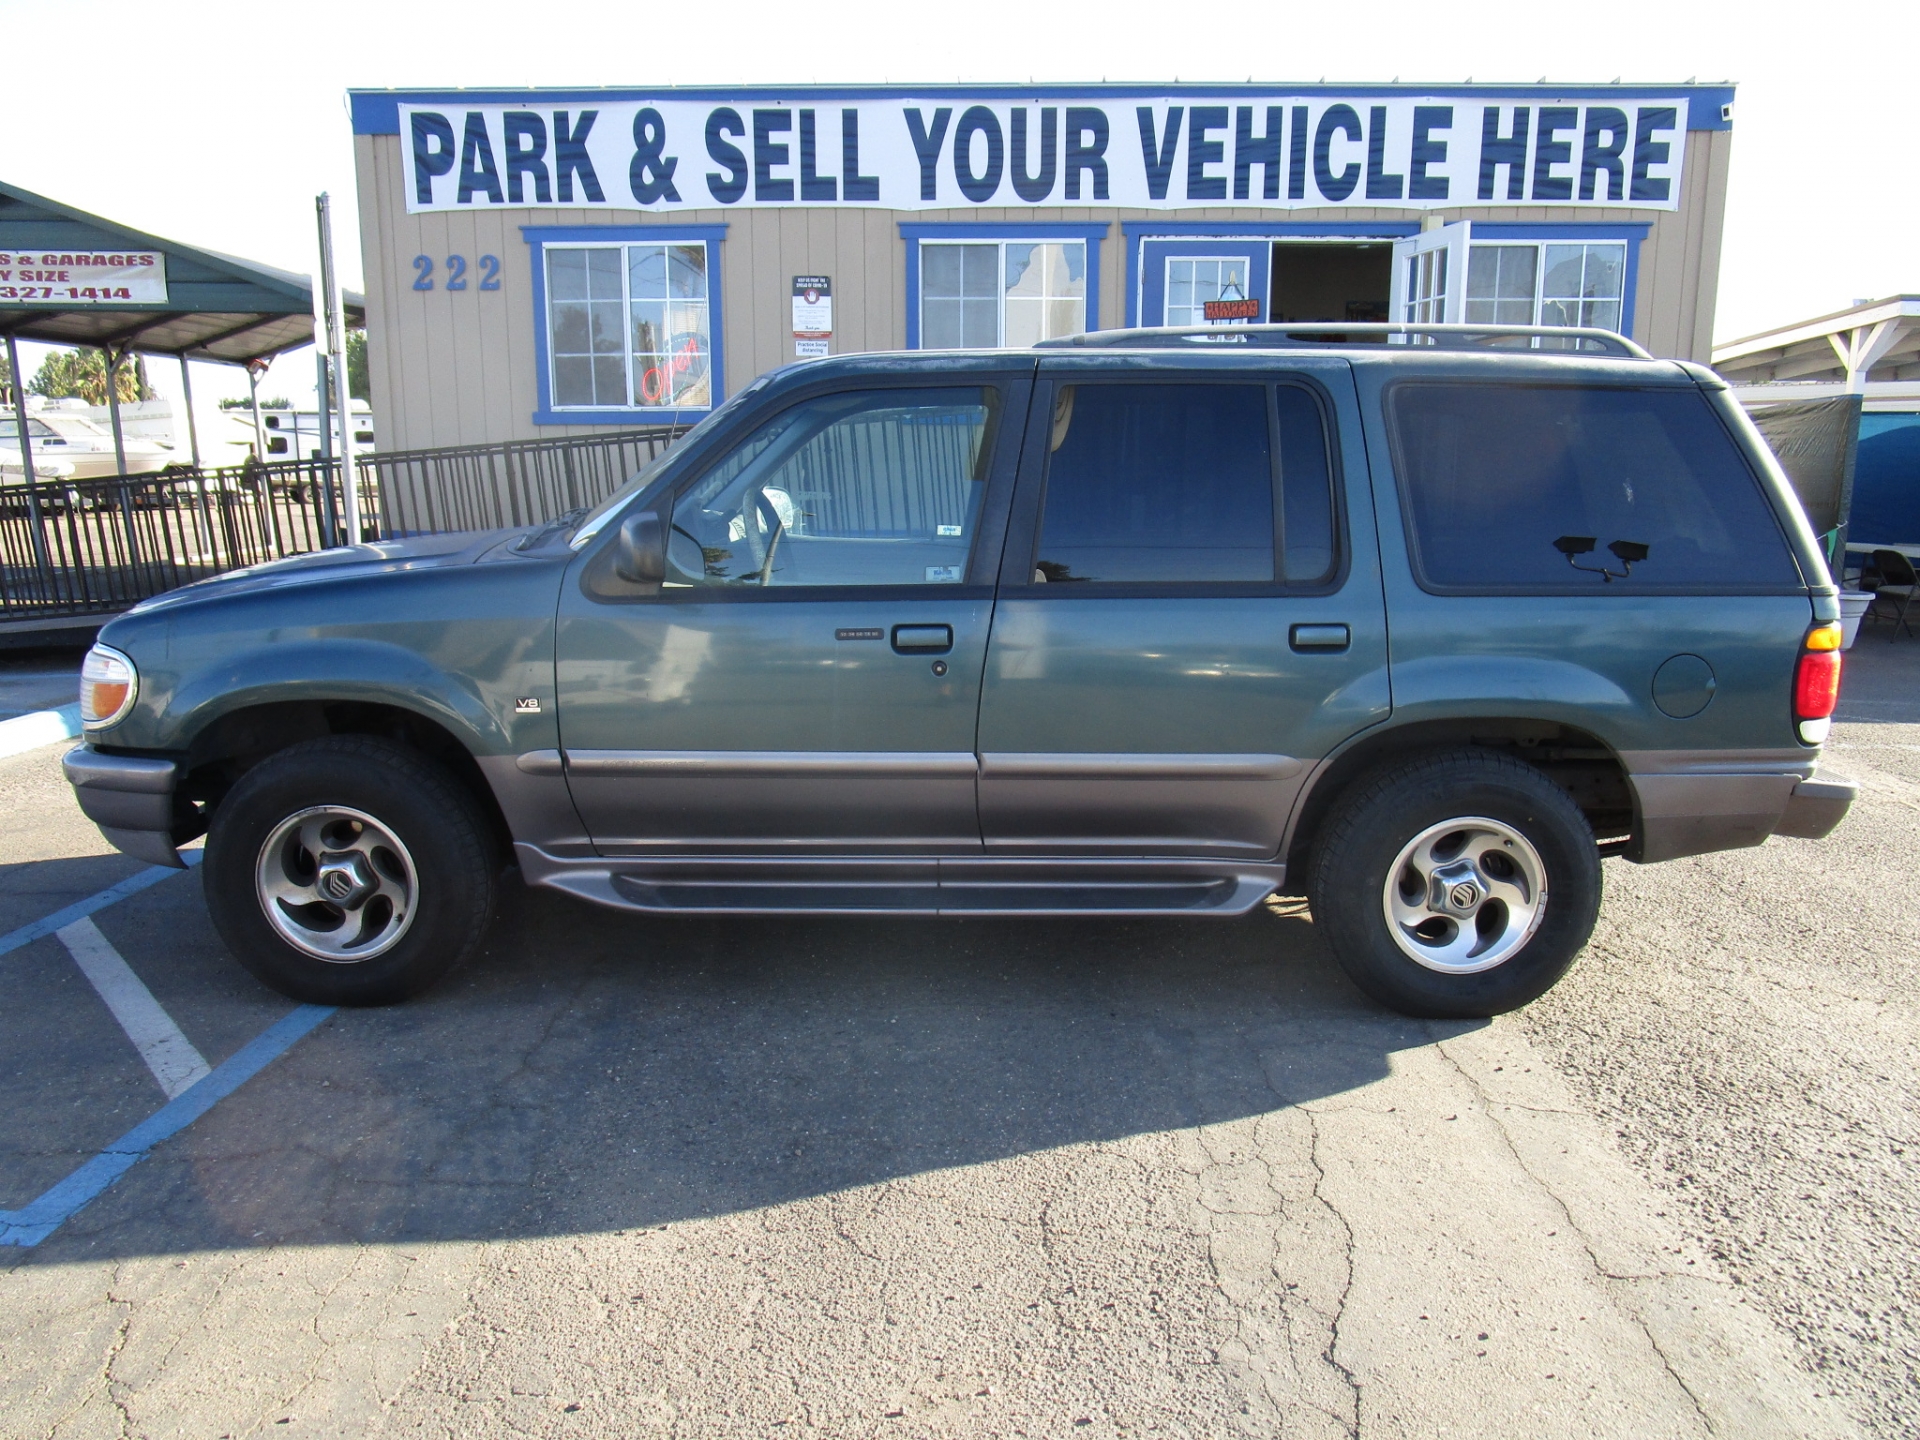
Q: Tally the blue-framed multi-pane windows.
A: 3